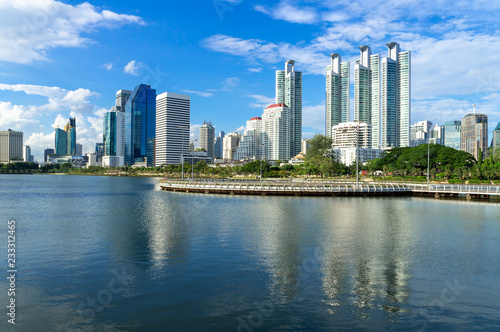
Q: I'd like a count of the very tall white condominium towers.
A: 4